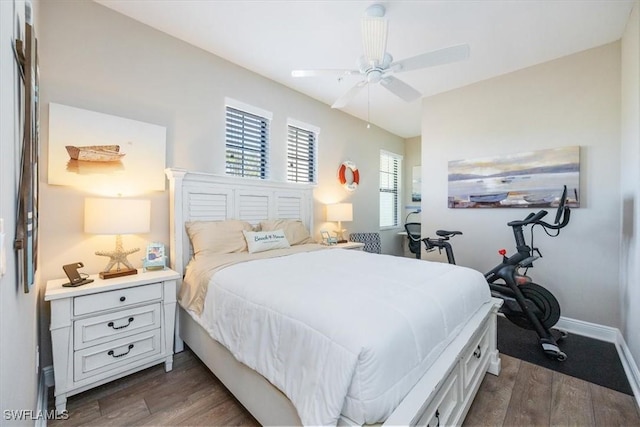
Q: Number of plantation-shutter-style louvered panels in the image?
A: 3